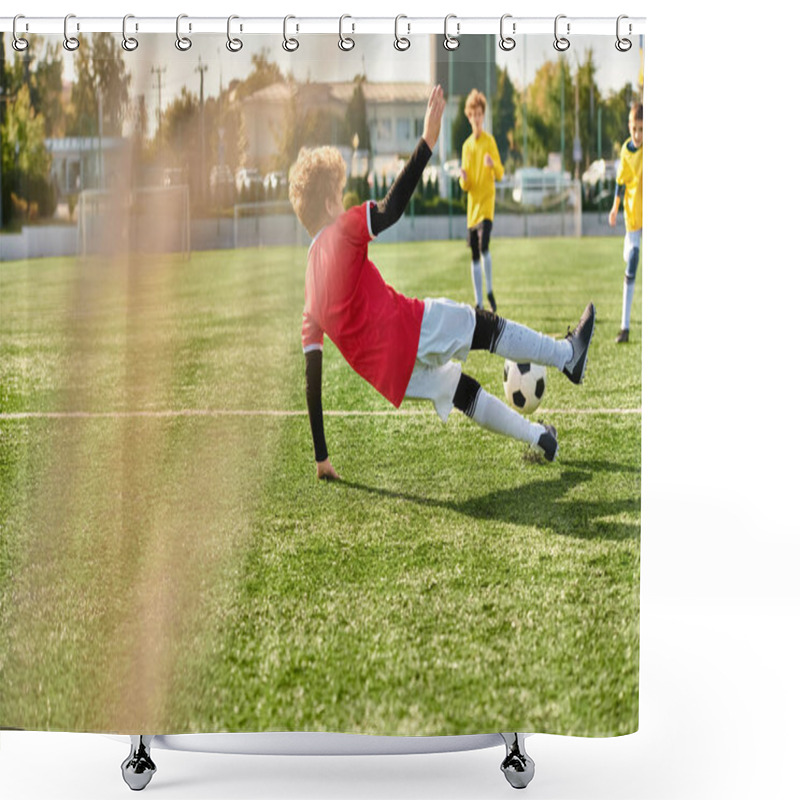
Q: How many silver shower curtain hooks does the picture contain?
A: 12